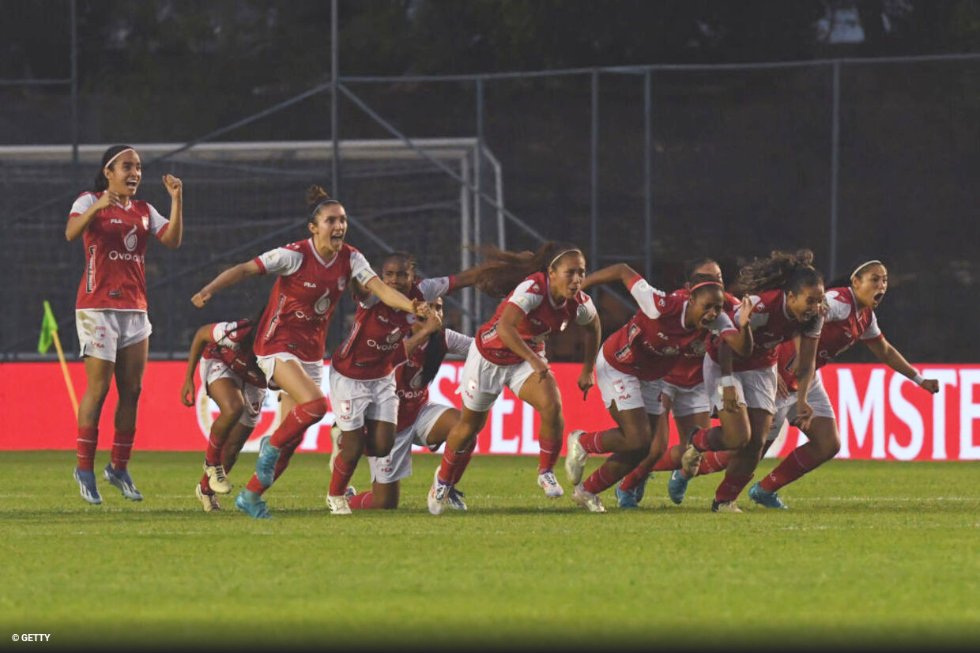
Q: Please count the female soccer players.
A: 10